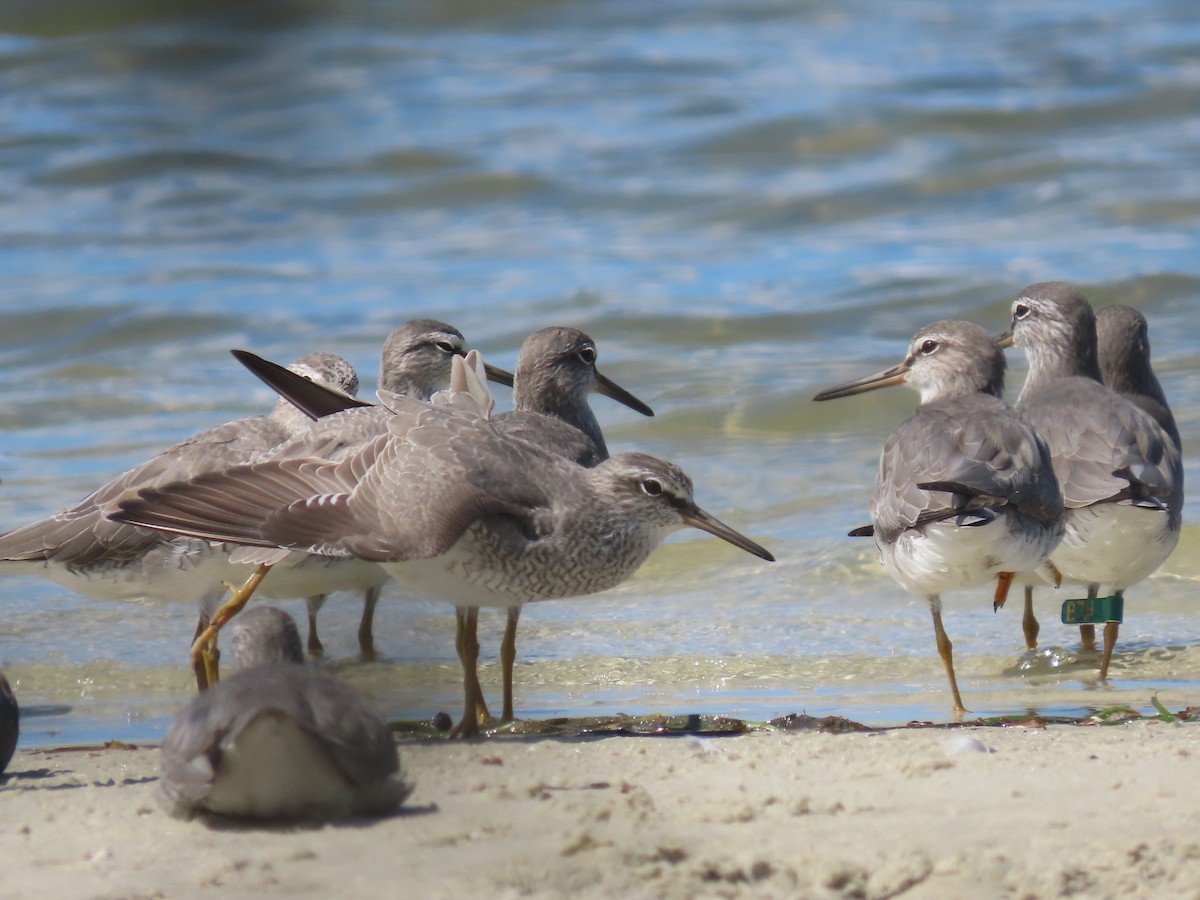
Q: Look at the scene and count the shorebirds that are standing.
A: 7